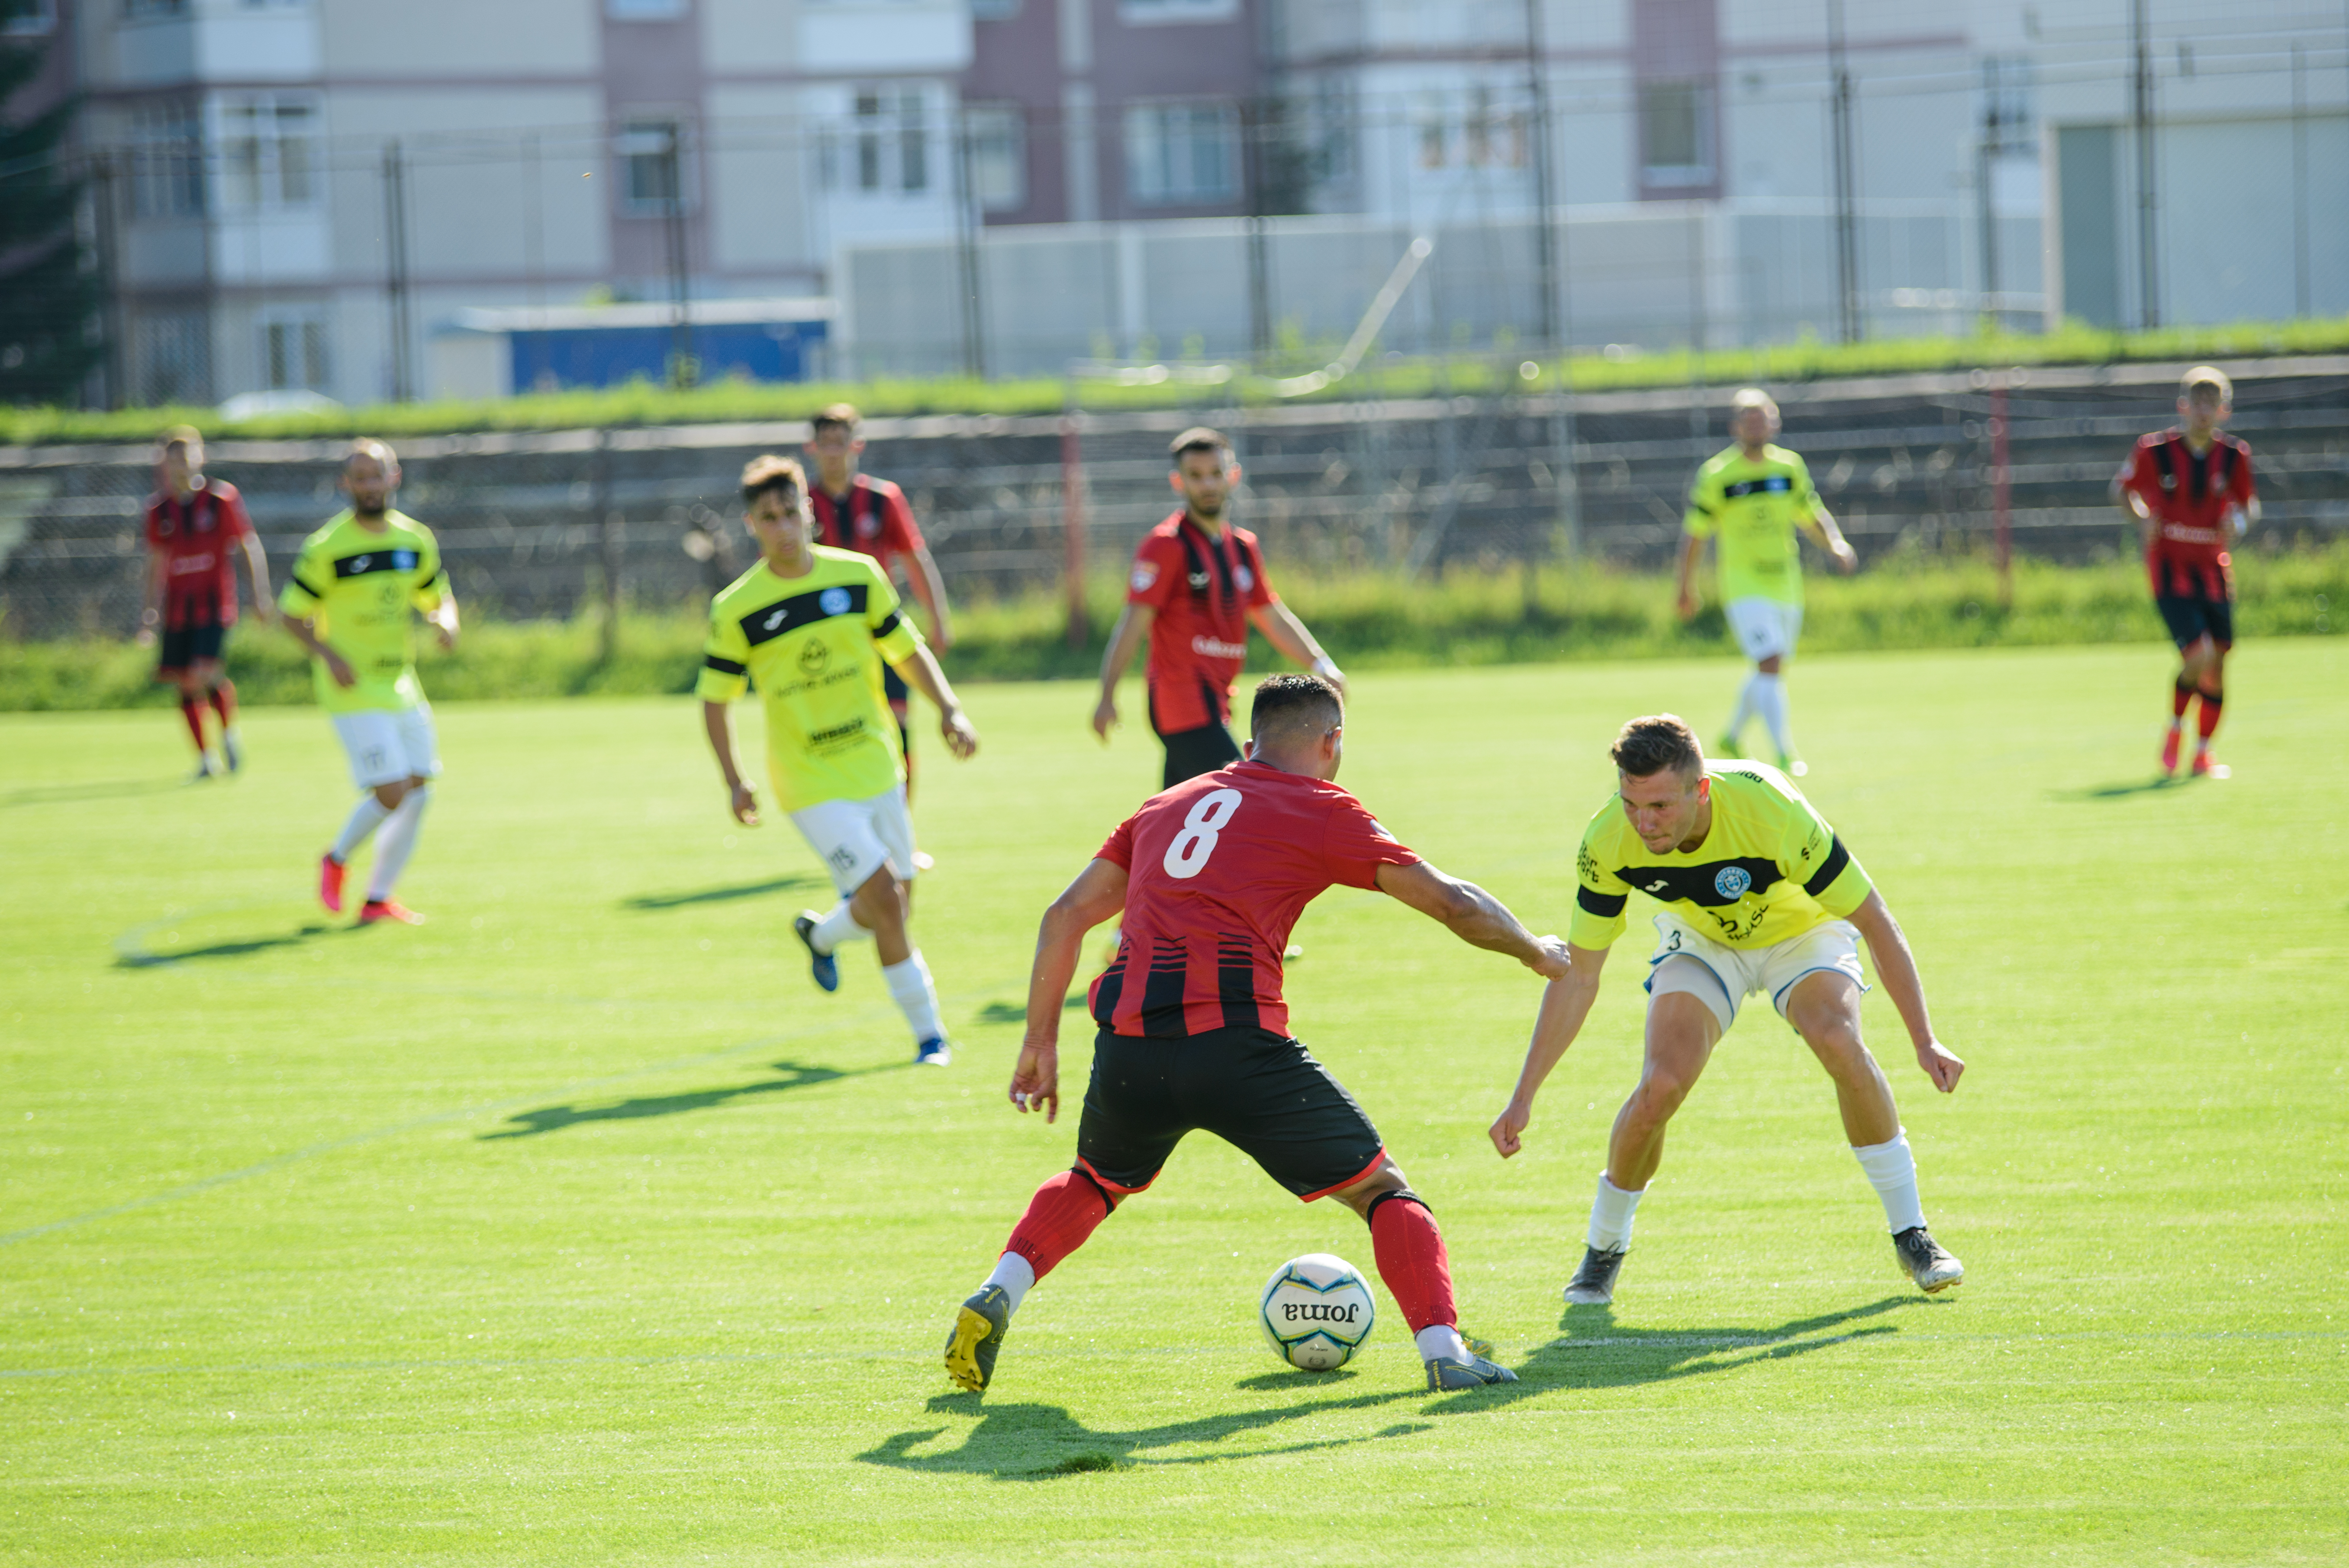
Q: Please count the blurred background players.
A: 7